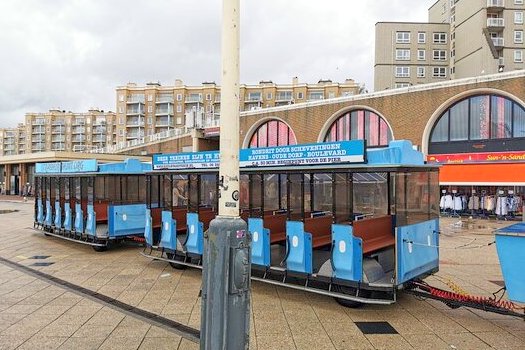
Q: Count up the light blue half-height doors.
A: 12